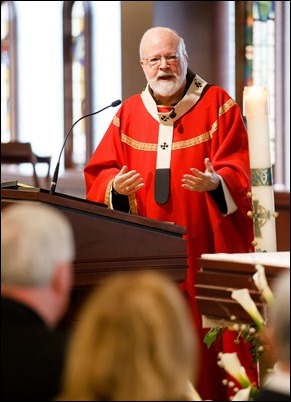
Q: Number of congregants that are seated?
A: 3